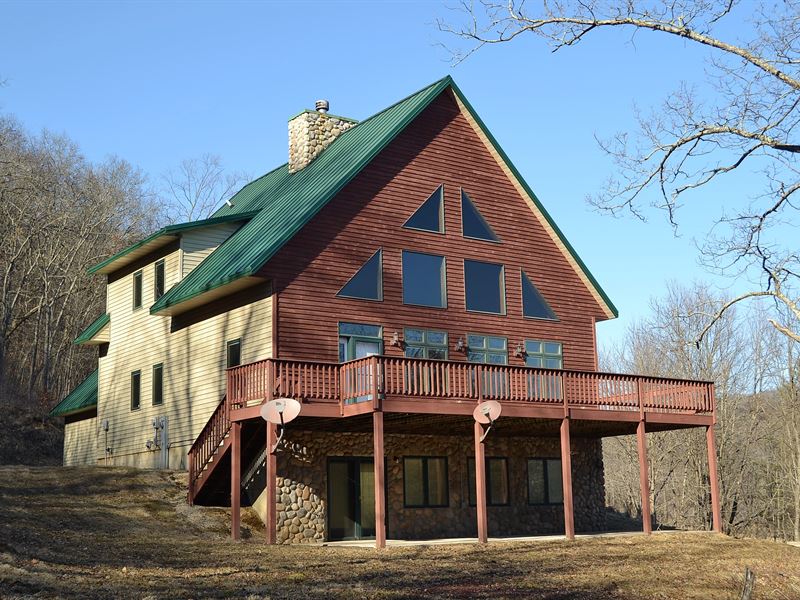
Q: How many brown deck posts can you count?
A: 7